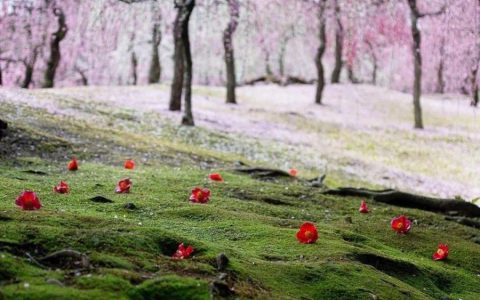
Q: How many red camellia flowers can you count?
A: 13